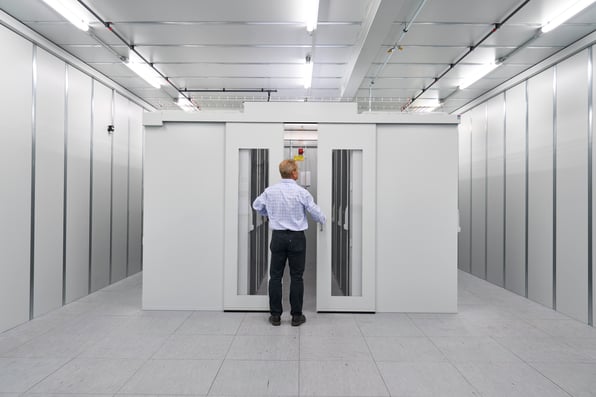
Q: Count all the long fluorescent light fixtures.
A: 8